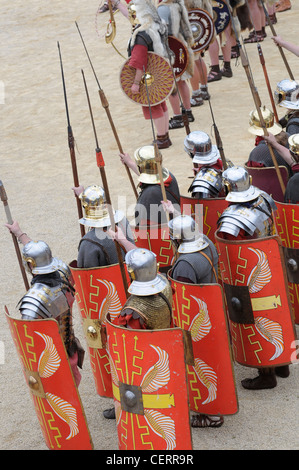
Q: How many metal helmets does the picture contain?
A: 10